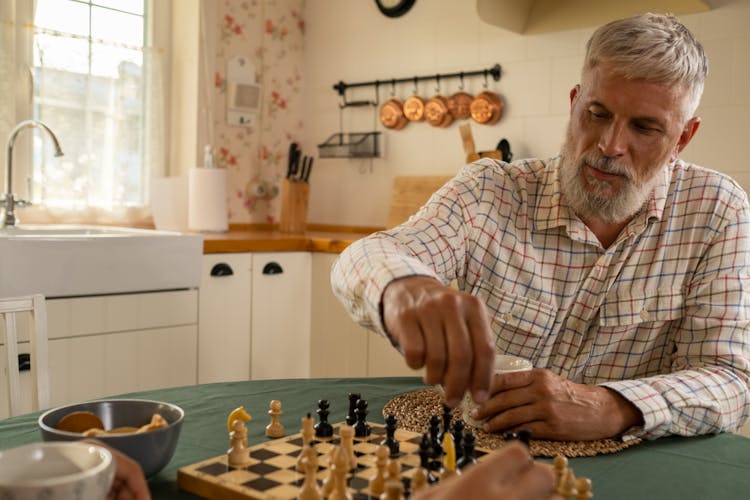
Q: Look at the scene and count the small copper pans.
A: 5